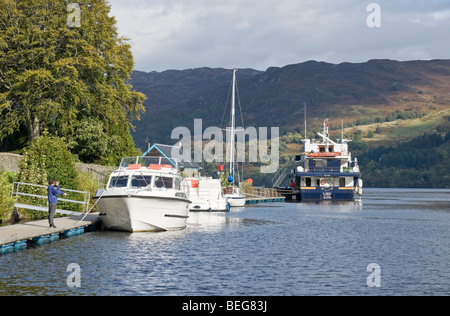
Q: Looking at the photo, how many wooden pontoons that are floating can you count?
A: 2